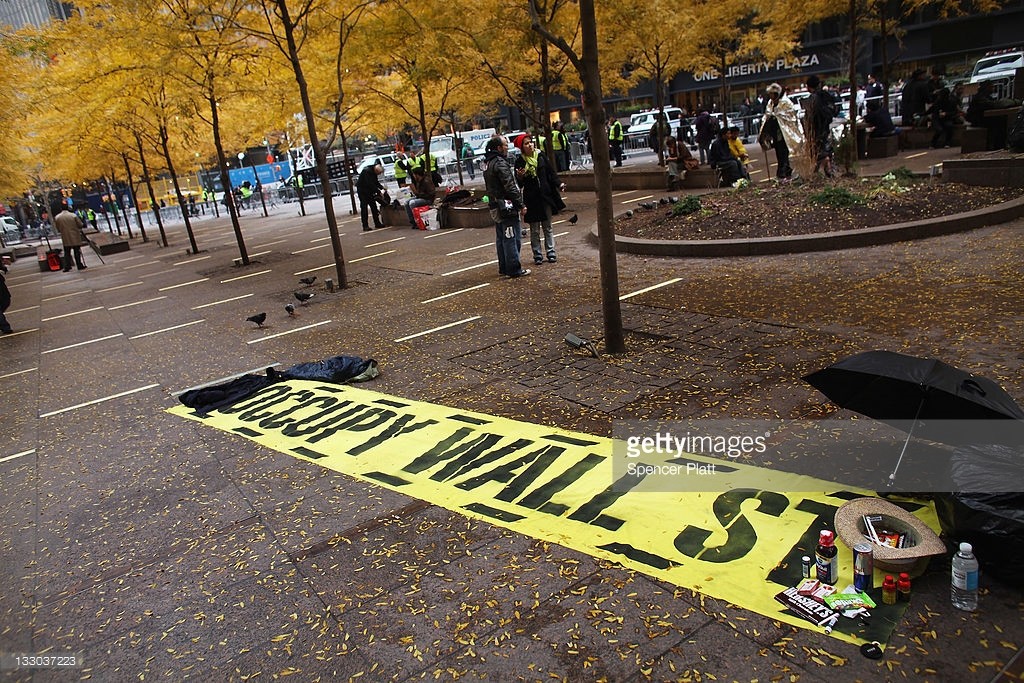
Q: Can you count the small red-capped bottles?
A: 2